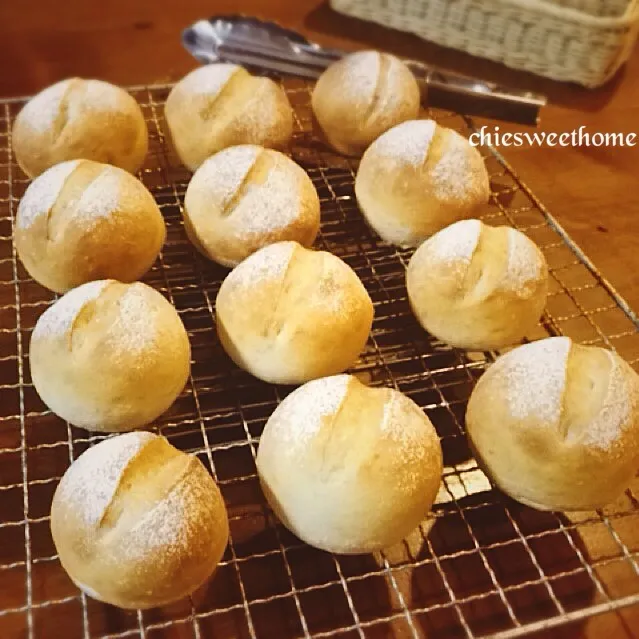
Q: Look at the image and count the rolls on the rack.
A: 12